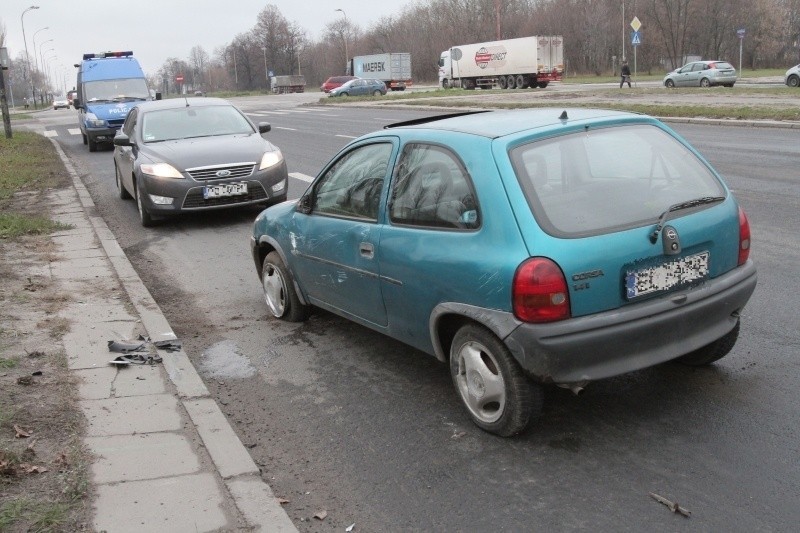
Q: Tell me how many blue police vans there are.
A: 1